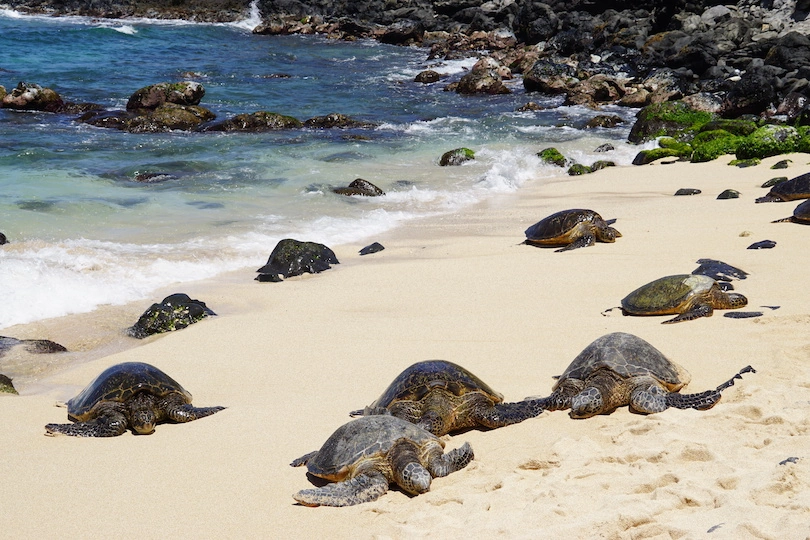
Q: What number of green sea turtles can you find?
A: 8